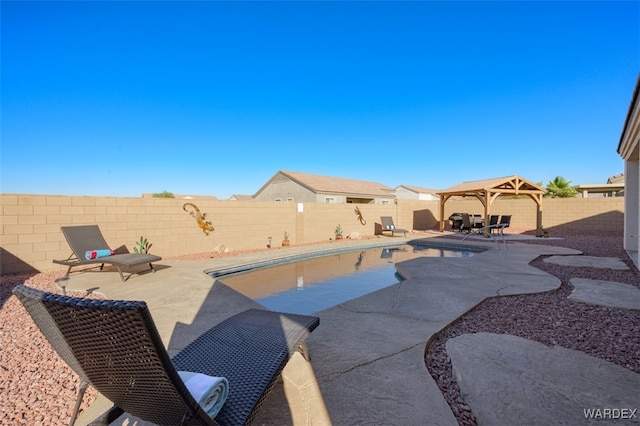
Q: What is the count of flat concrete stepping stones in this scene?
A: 3